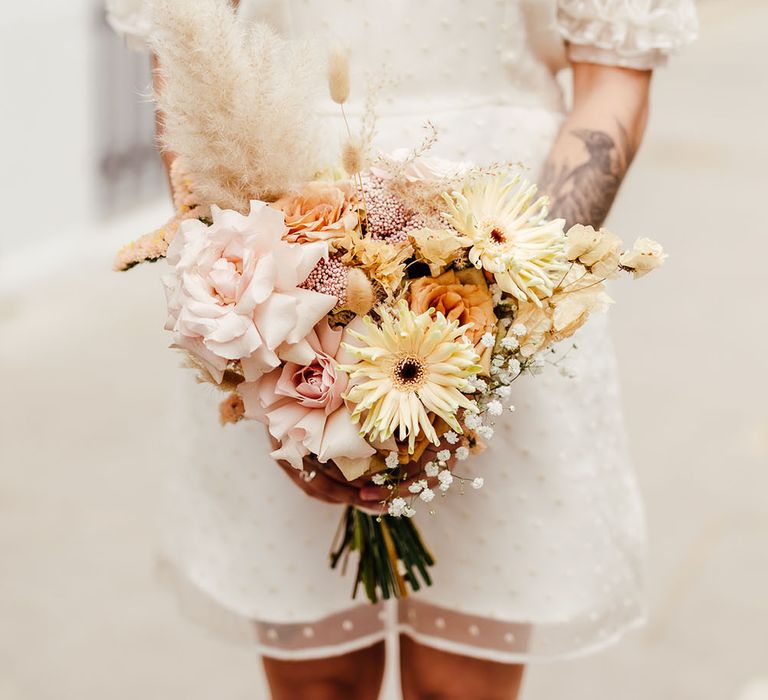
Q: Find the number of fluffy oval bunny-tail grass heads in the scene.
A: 3